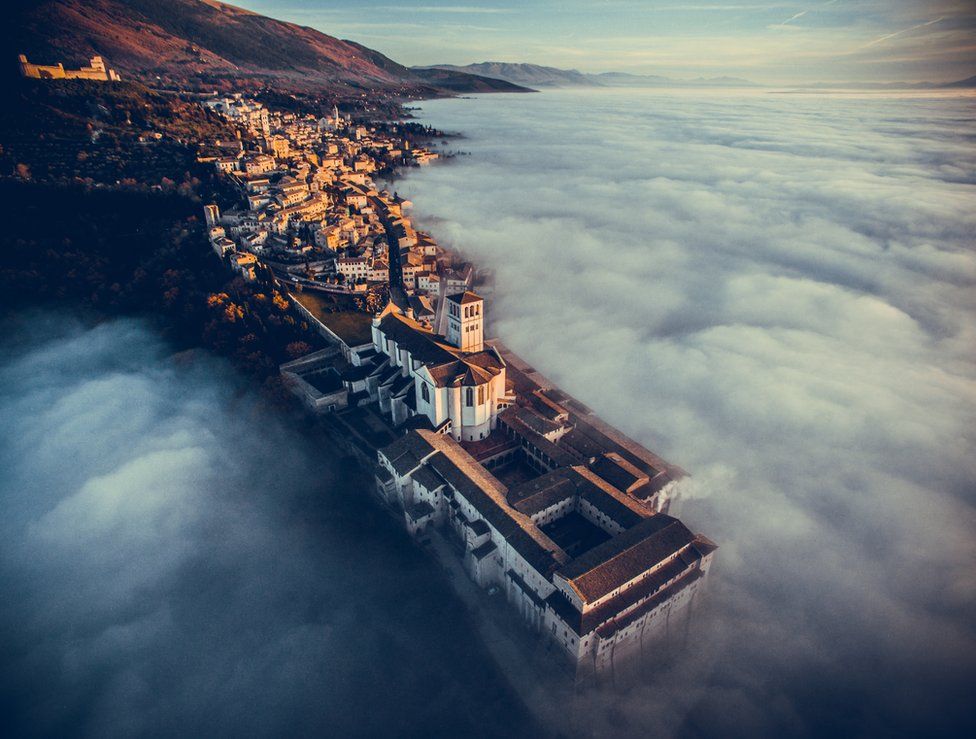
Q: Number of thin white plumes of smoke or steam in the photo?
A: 1